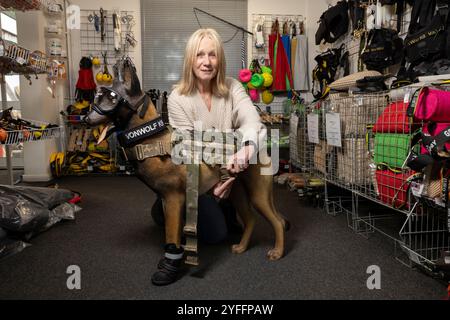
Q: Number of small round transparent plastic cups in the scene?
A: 0